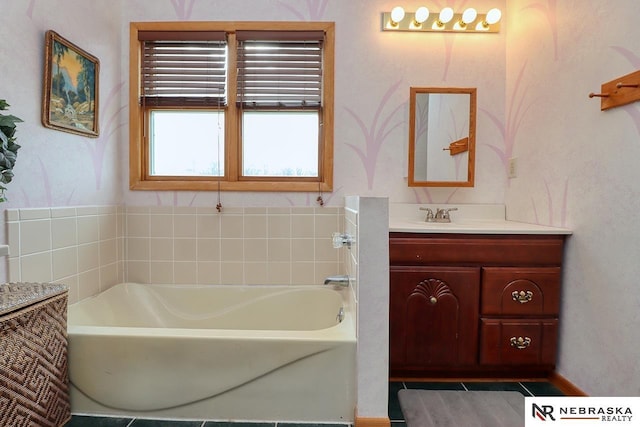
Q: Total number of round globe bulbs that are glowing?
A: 5